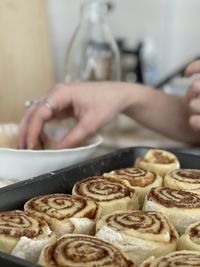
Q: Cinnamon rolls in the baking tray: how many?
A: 11